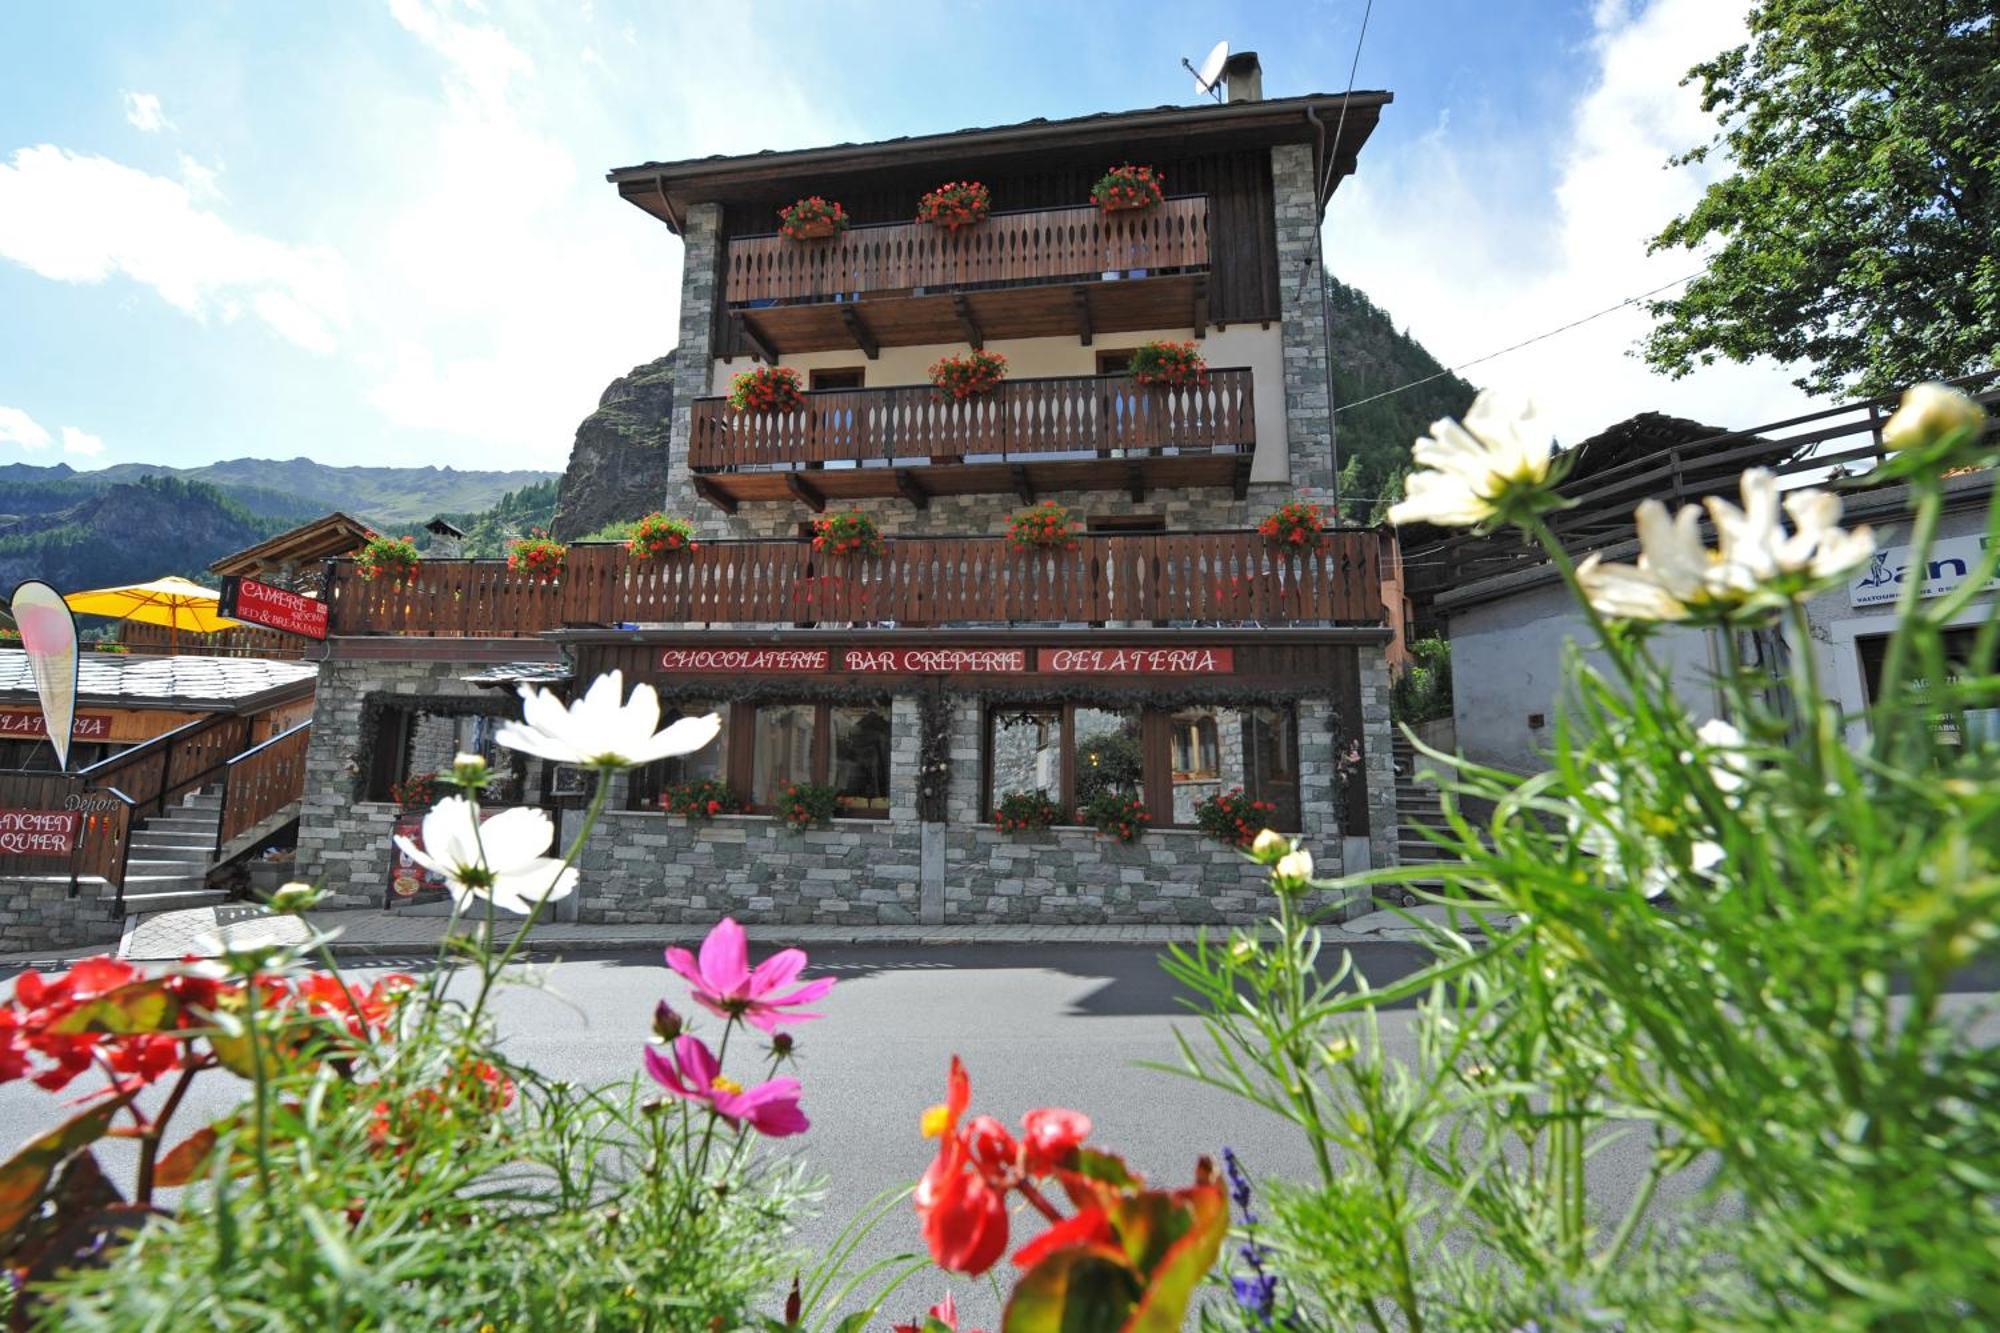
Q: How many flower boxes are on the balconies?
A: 12